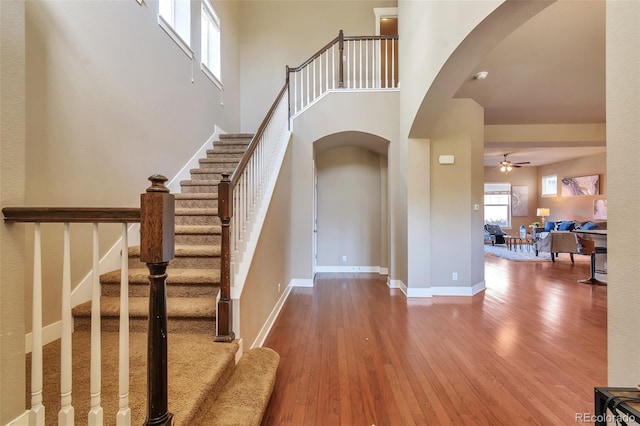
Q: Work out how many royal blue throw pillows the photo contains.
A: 3